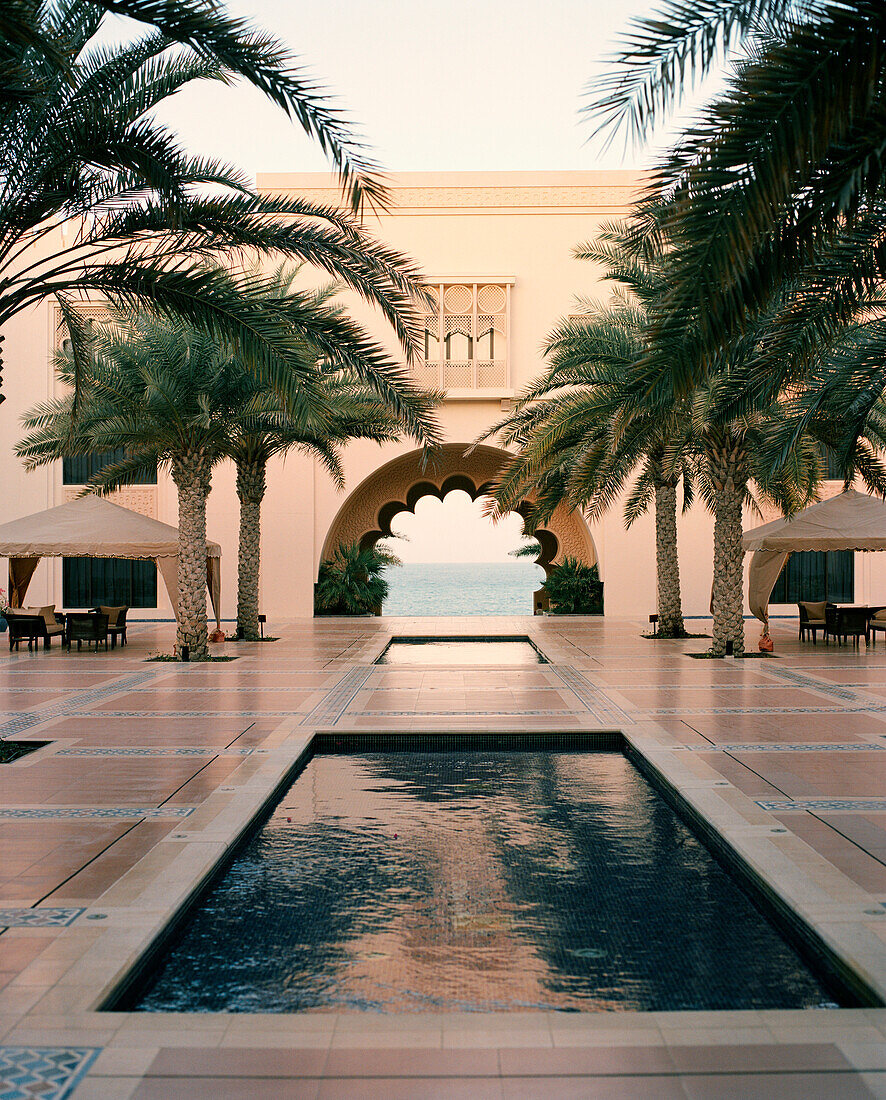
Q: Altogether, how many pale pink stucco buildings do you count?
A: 1